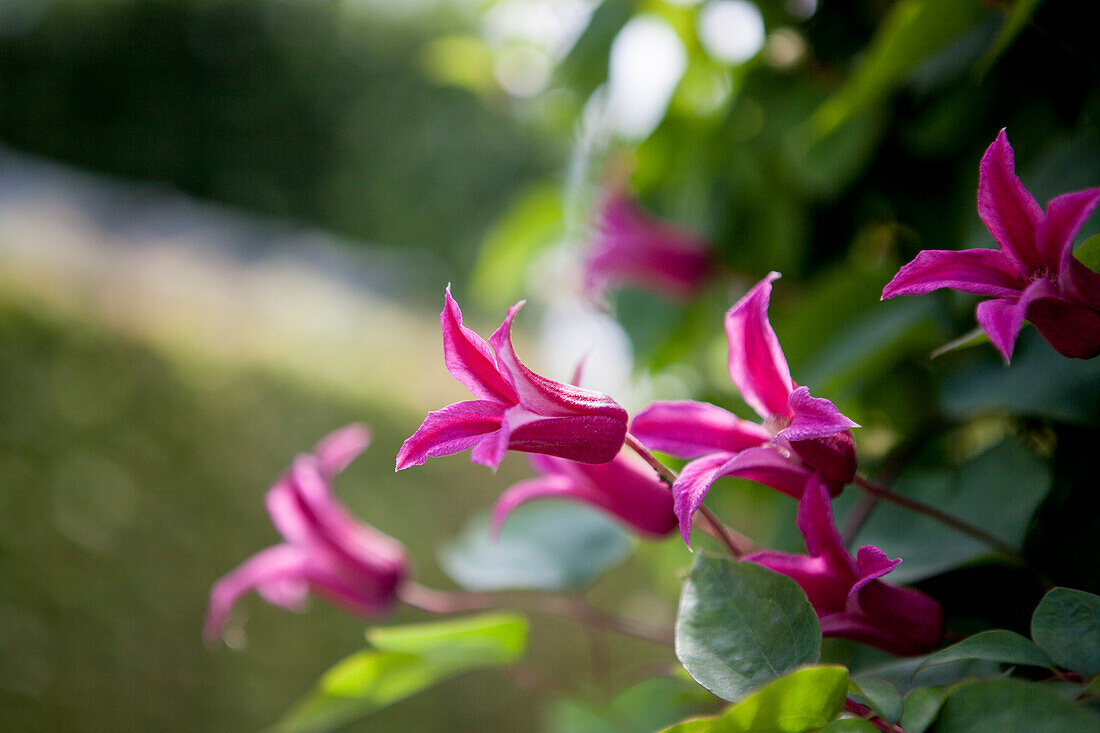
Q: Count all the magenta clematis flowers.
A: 7